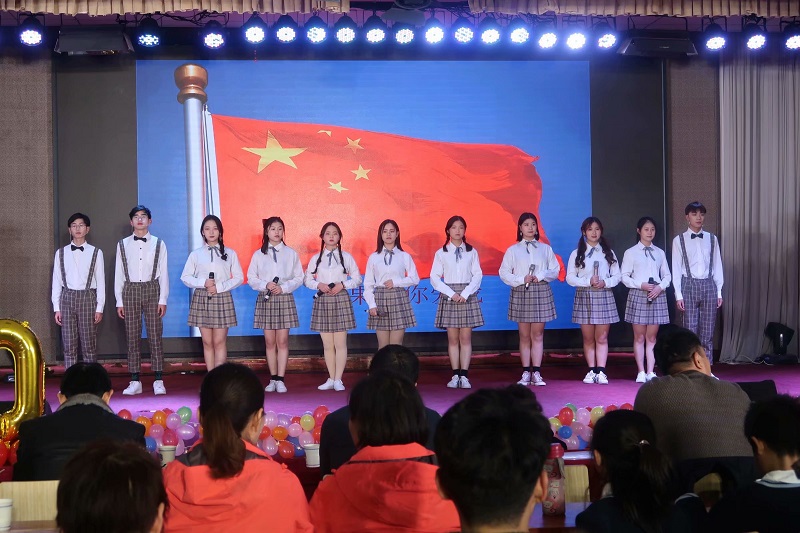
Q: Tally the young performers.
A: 11